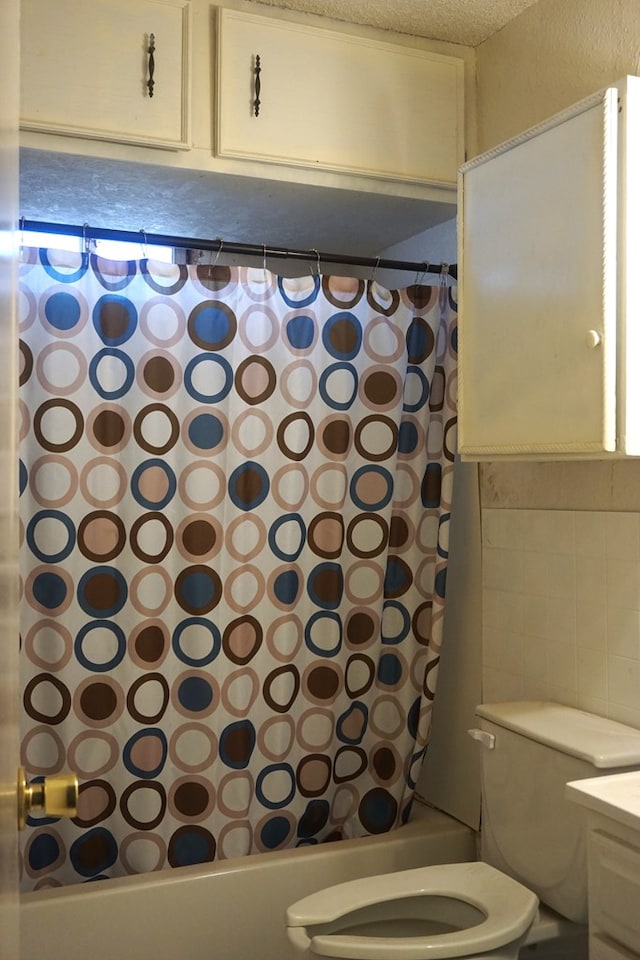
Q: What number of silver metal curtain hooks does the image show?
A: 9